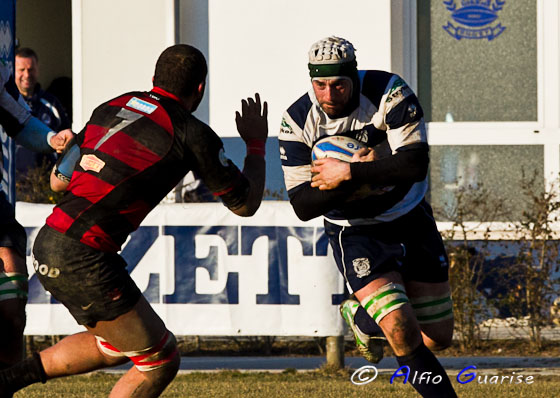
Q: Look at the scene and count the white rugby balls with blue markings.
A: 1